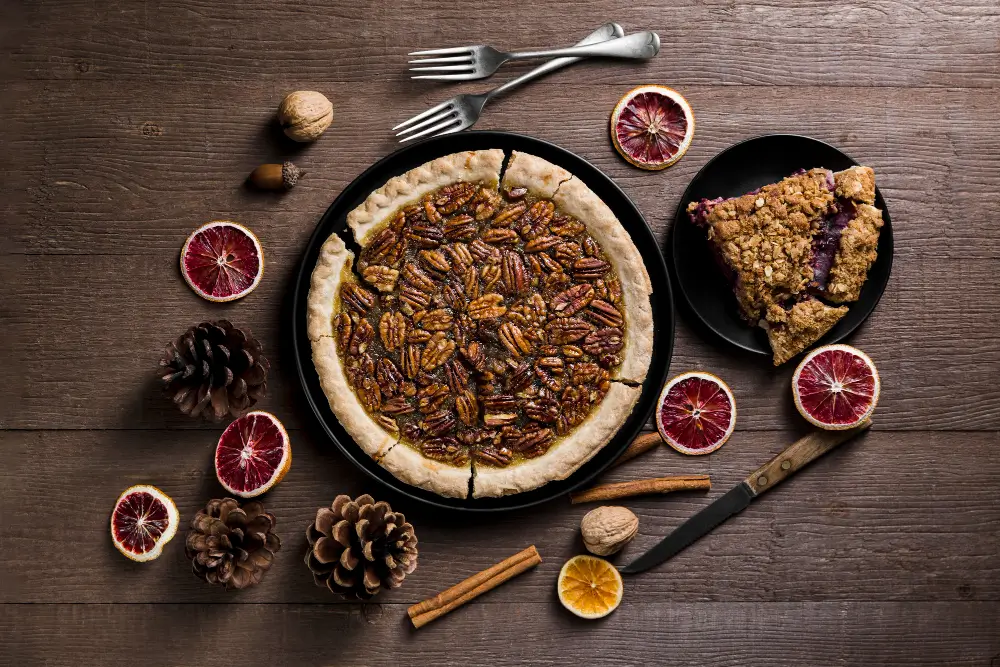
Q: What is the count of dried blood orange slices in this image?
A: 6